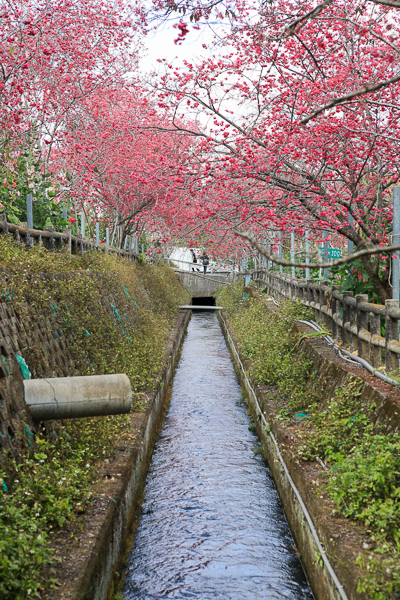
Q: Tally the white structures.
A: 1